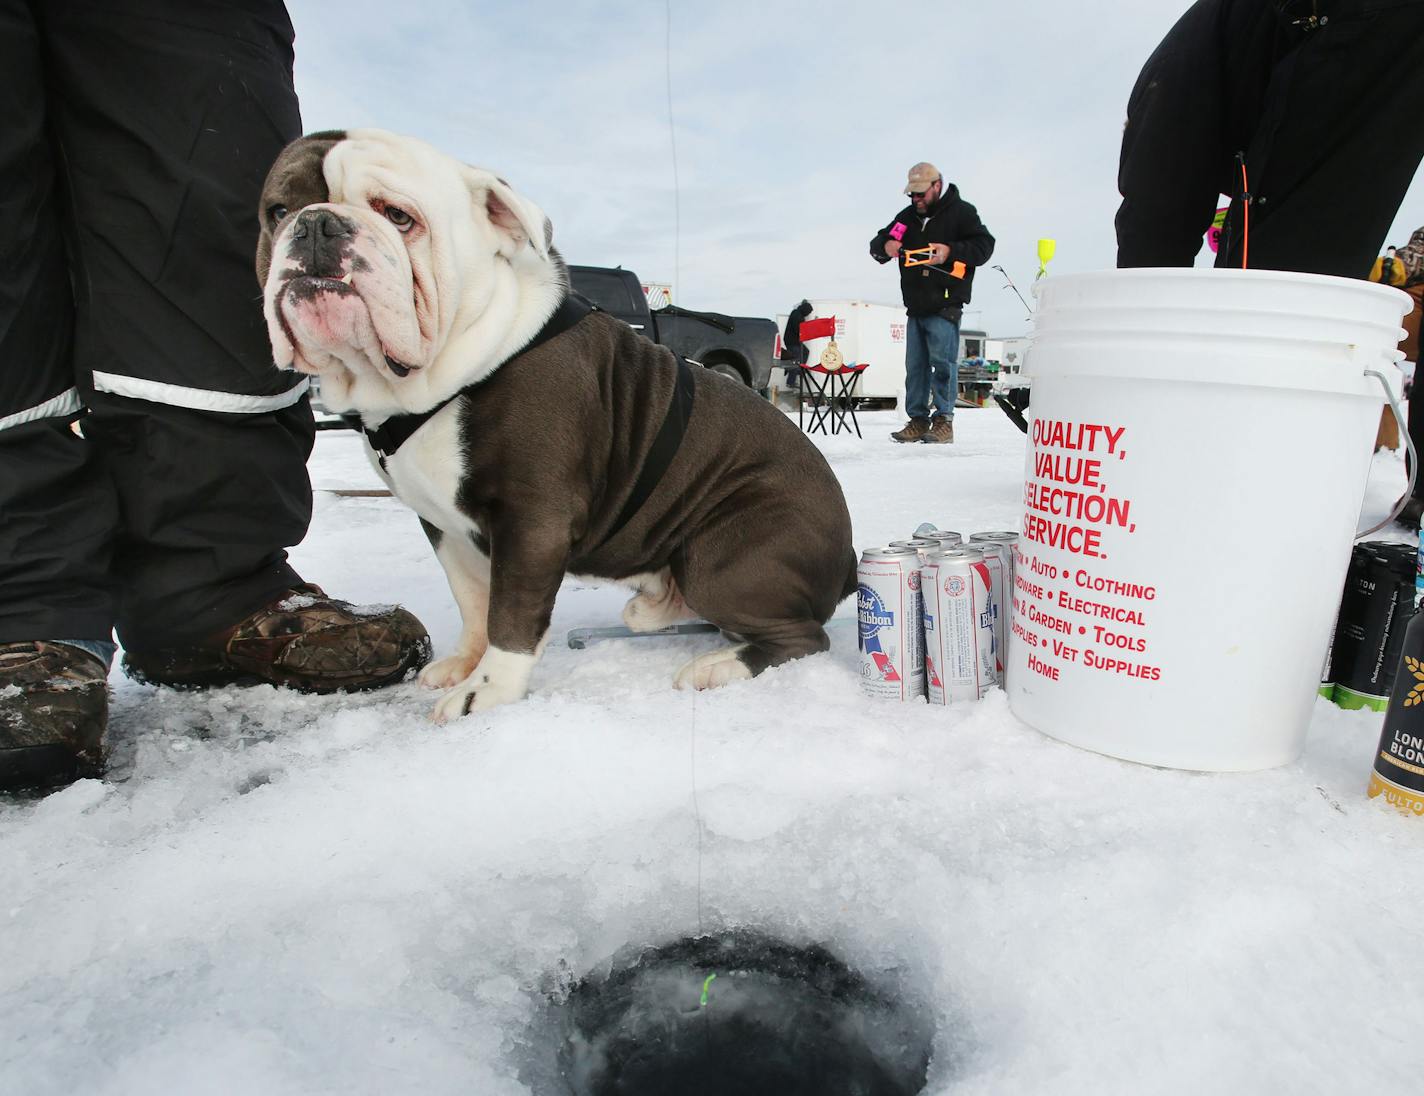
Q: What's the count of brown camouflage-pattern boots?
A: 2